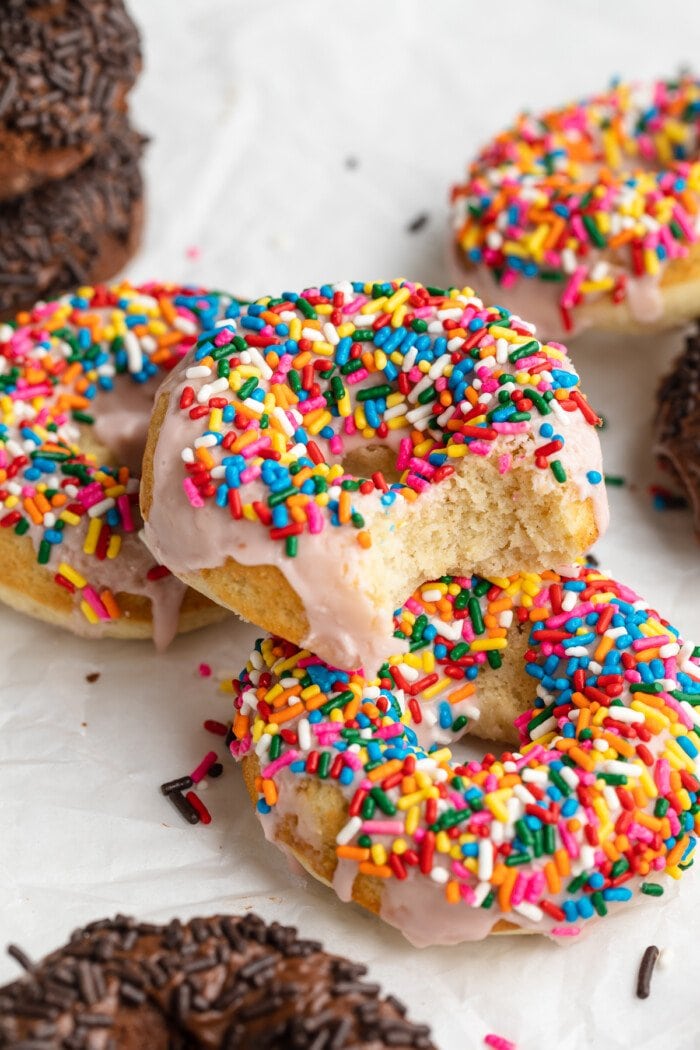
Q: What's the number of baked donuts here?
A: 8